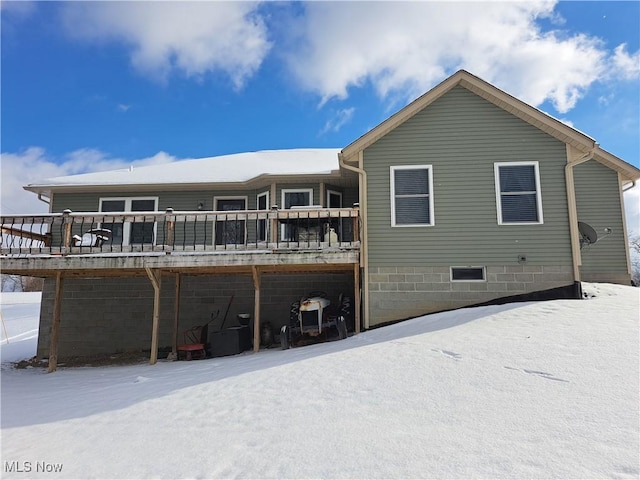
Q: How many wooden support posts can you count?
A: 5